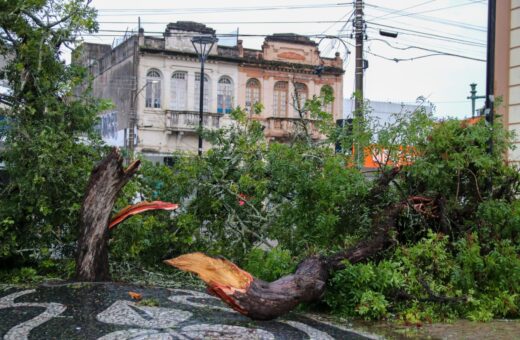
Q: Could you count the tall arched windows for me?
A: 8